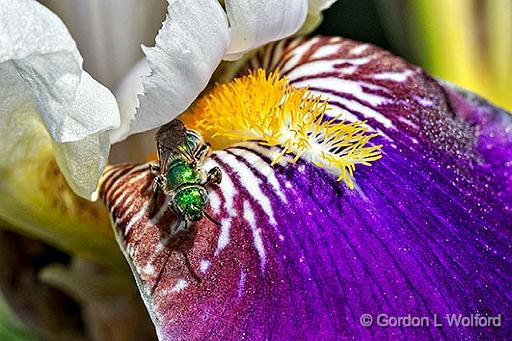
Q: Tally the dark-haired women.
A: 0